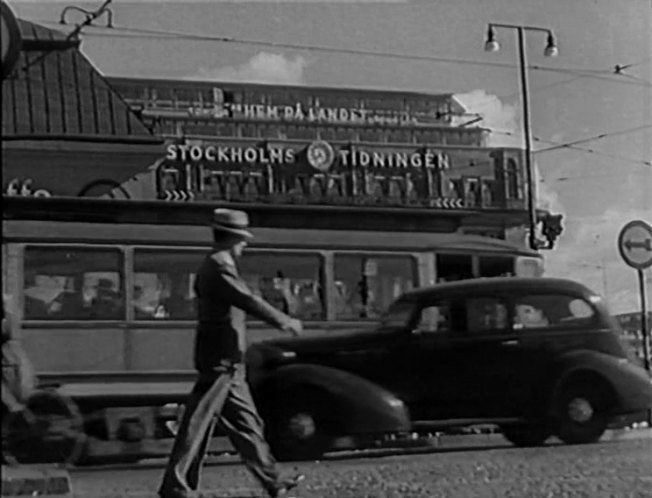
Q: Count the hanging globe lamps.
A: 2